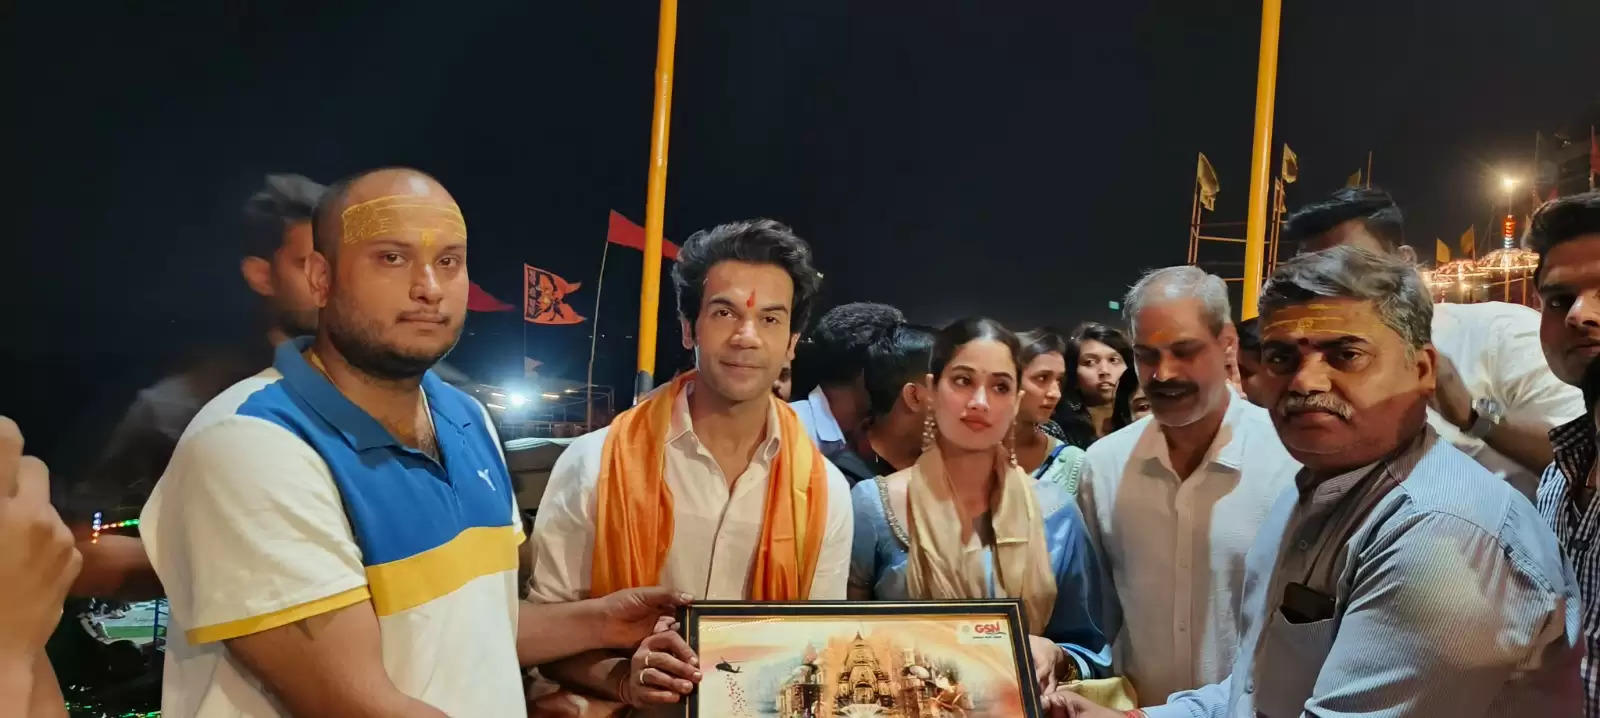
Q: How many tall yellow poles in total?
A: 2